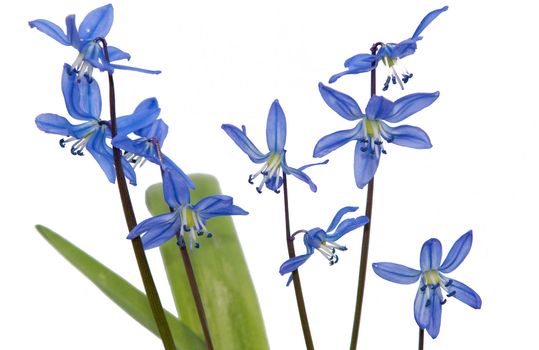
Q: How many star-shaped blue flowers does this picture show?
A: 9